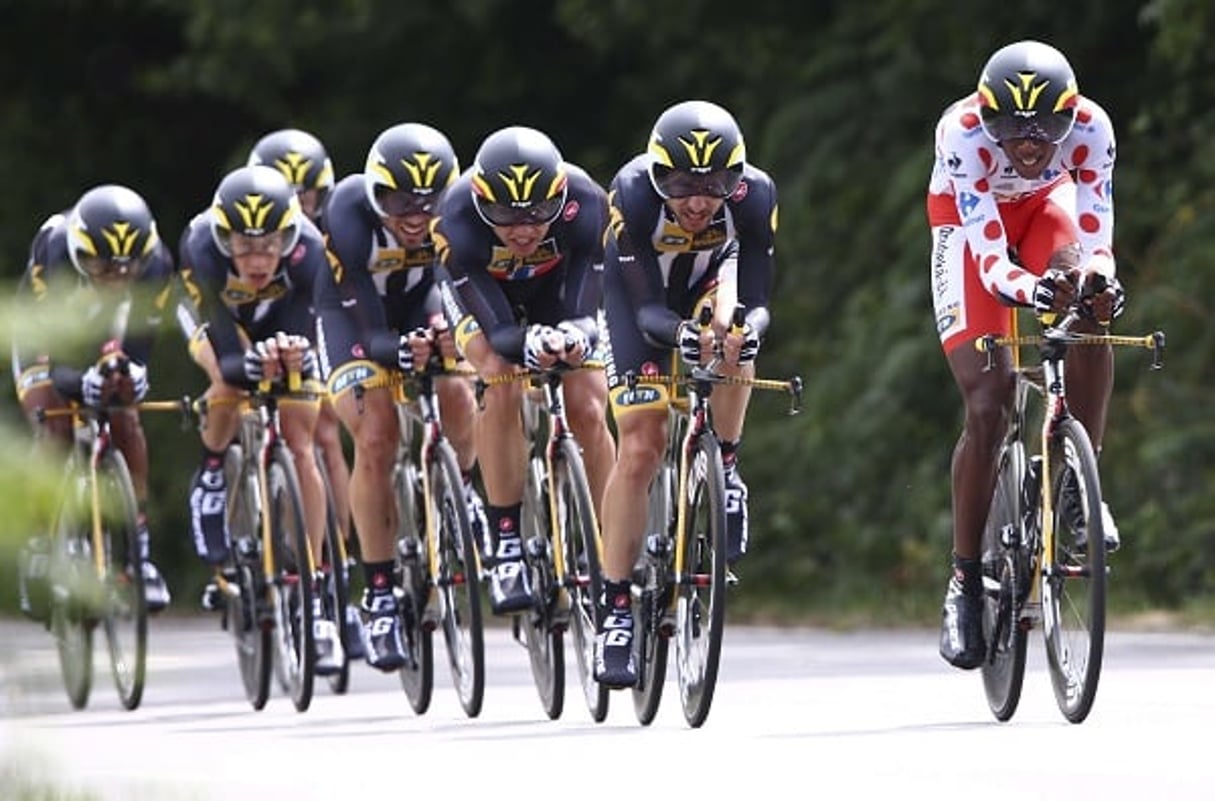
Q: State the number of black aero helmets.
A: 7